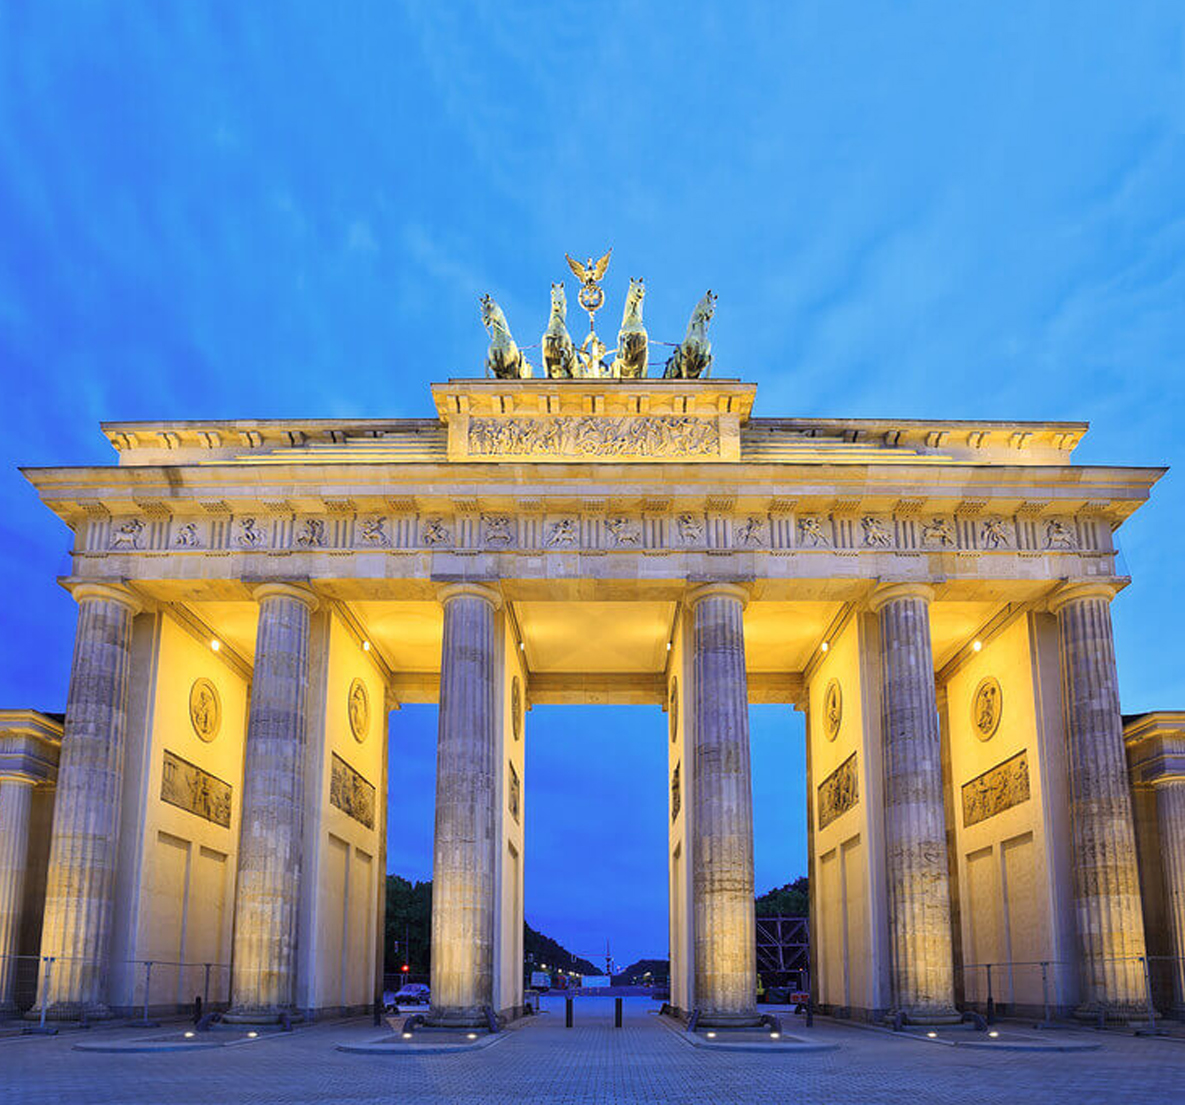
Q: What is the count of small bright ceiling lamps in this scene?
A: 6